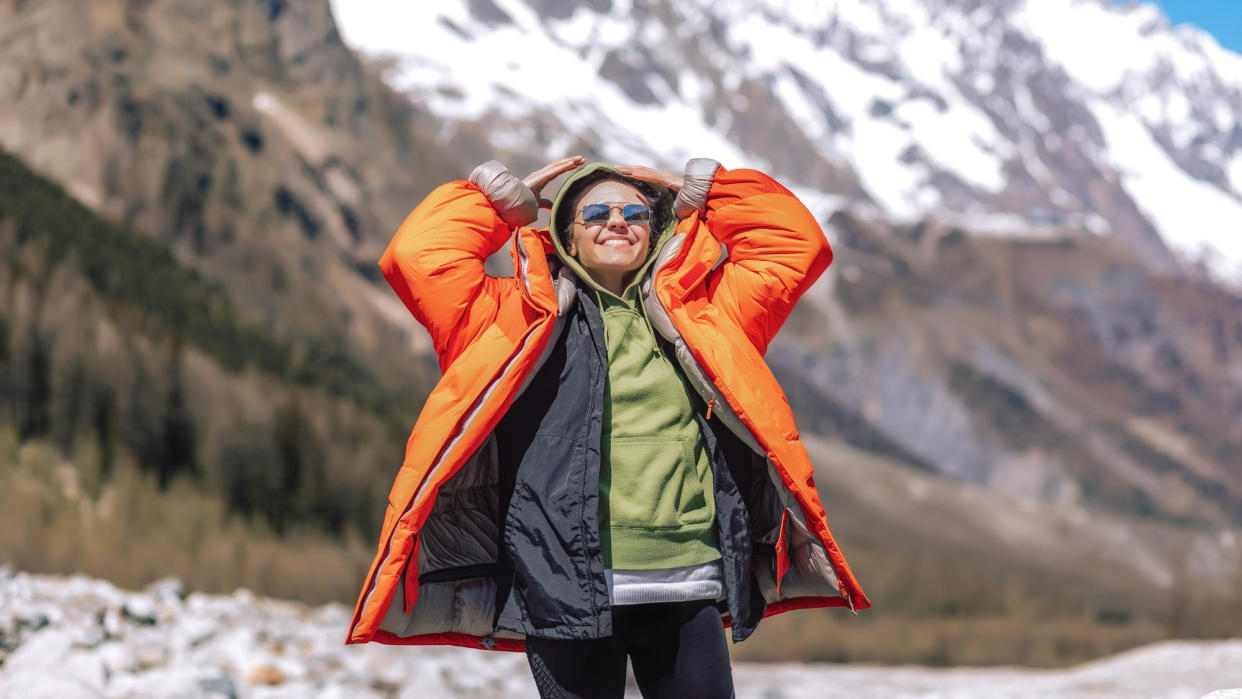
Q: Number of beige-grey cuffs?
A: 2